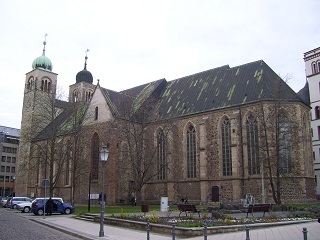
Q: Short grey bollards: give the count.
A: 5